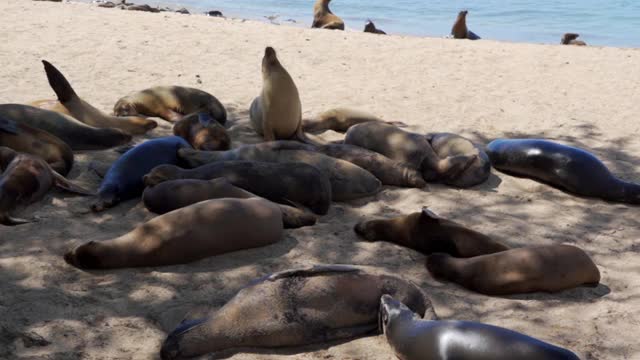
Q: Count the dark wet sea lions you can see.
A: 3